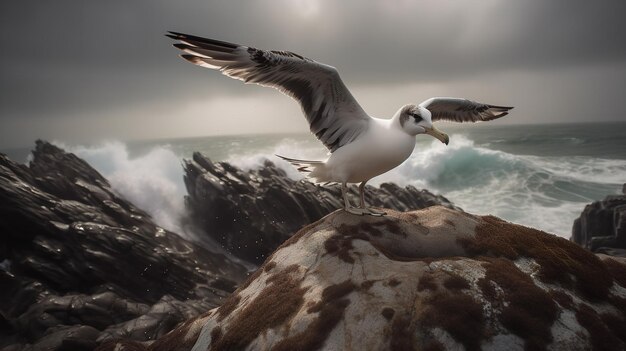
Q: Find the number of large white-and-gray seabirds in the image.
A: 1